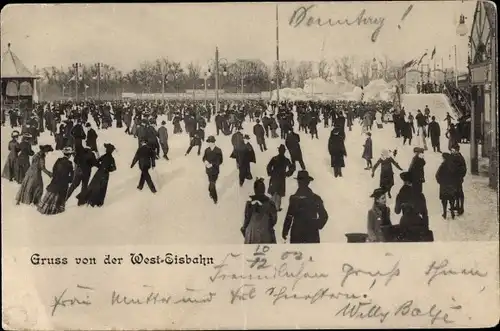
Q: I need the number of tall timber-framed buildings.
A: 1